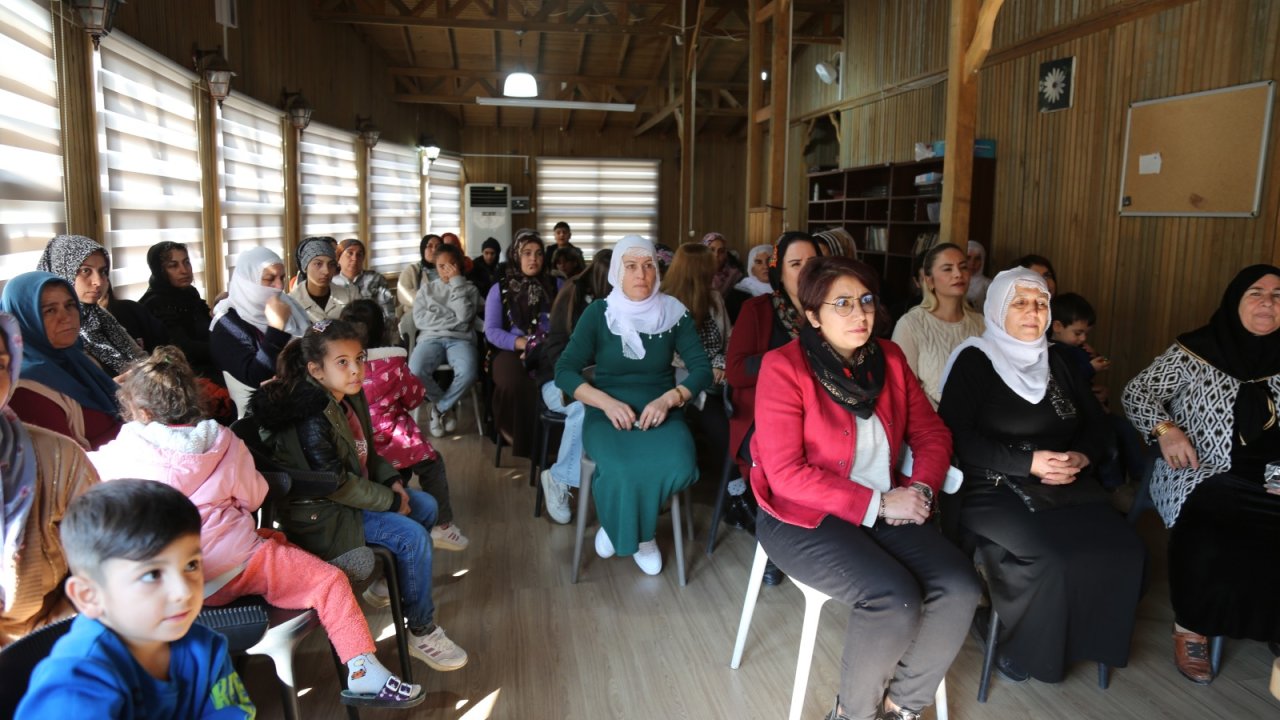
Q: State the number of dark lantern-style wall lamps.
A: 5